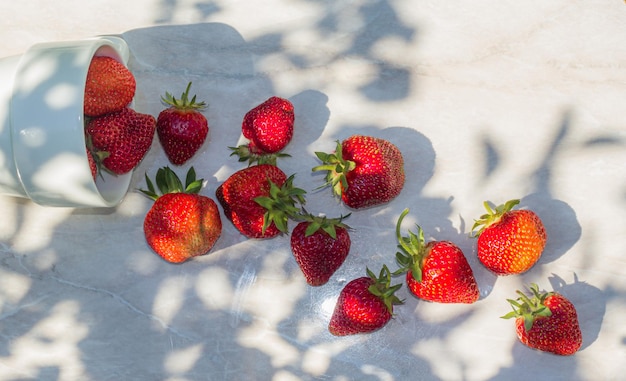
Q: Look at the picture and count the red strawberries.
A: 13